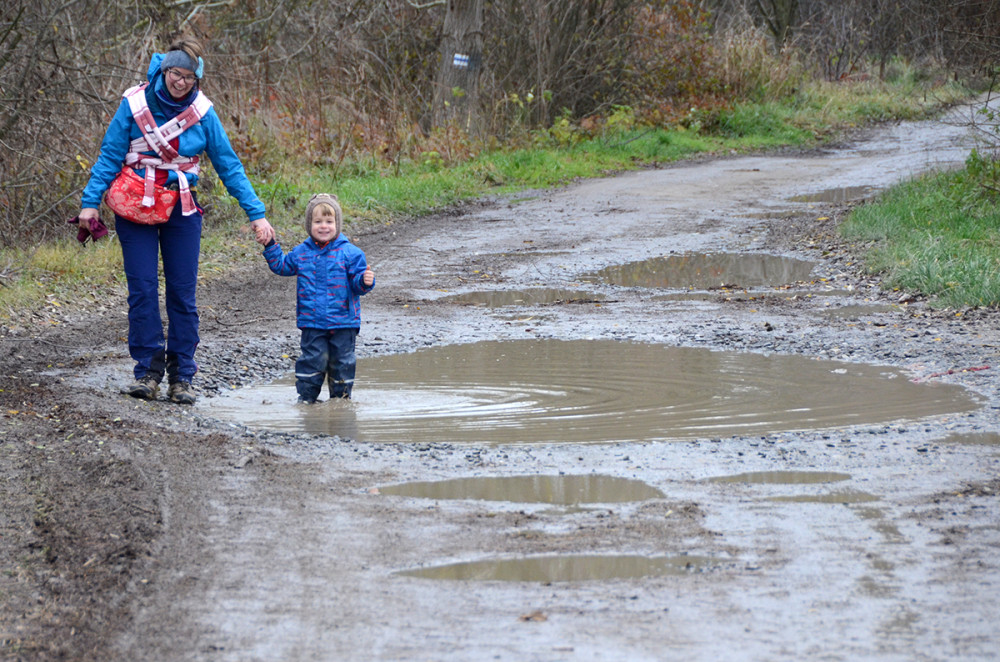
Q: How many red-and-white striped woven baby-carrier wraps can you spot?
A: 1